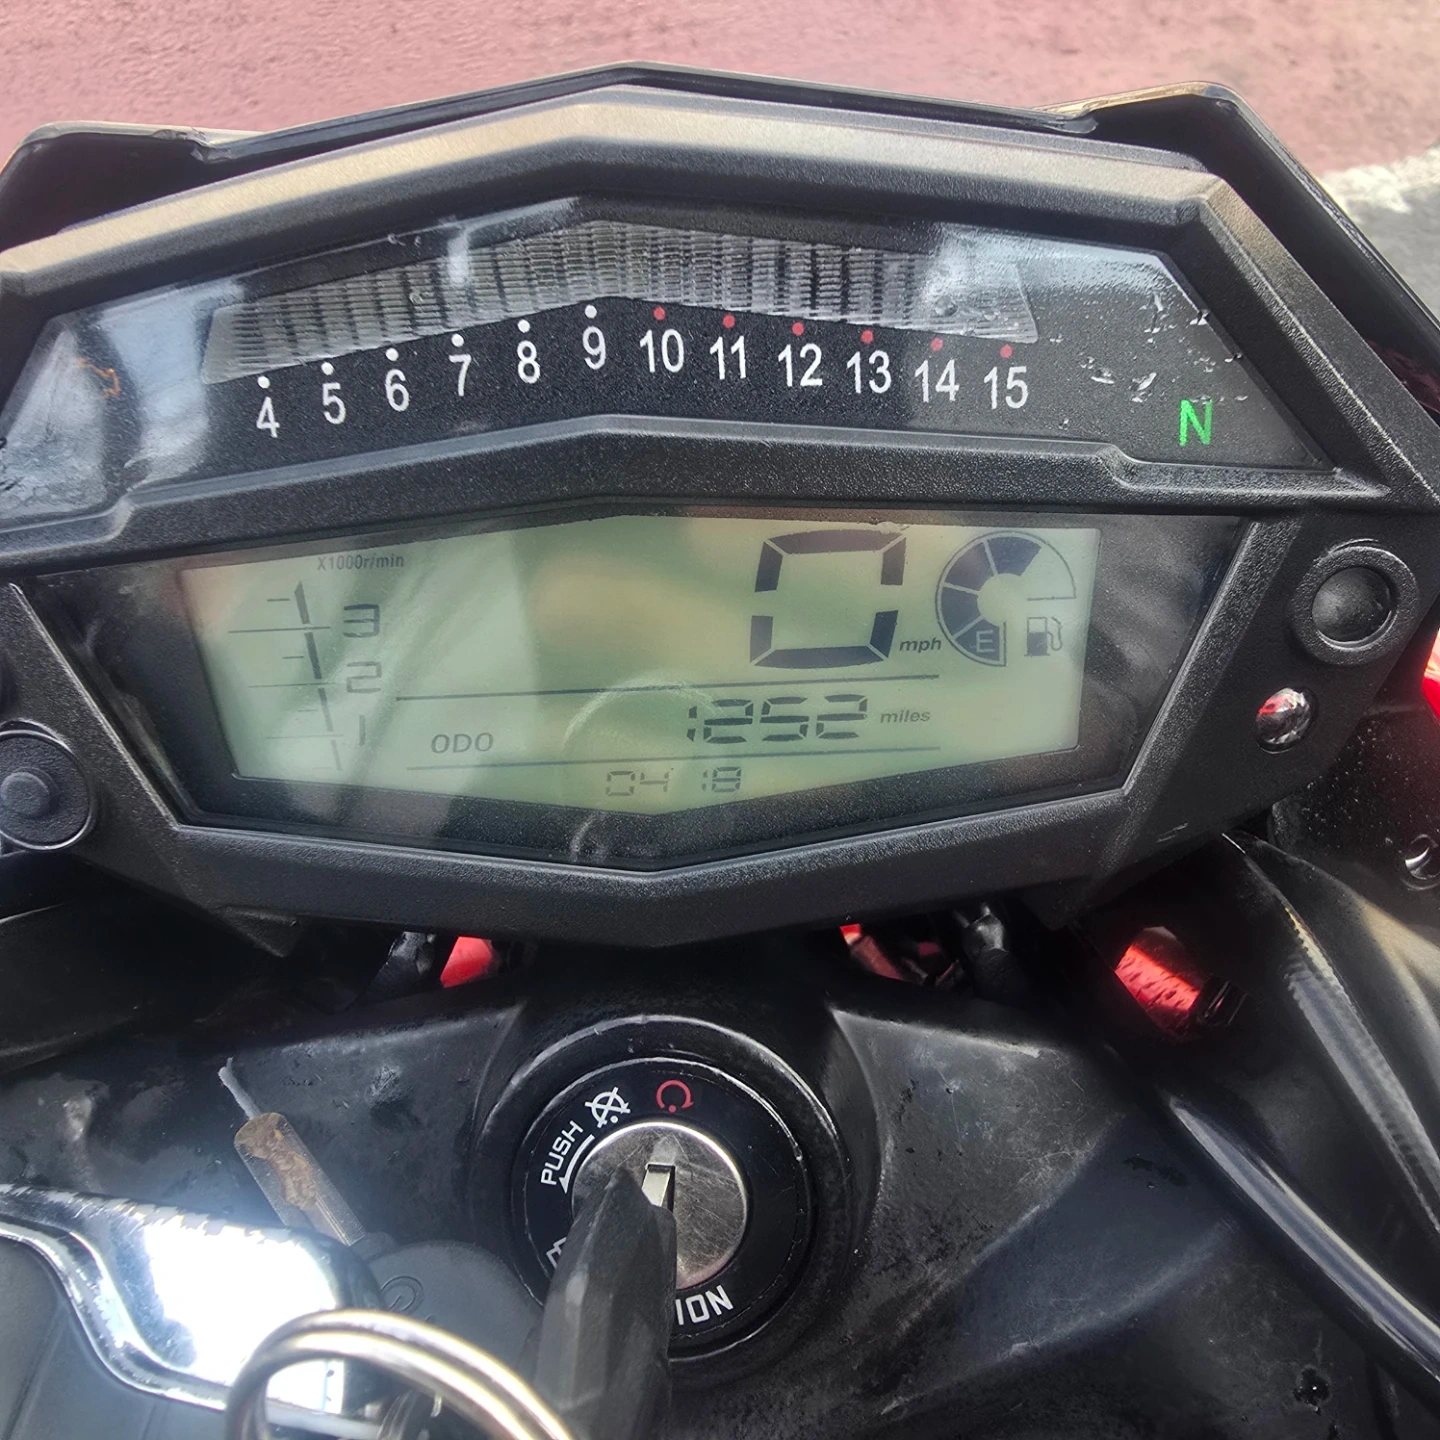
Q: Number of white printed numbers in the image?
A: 12